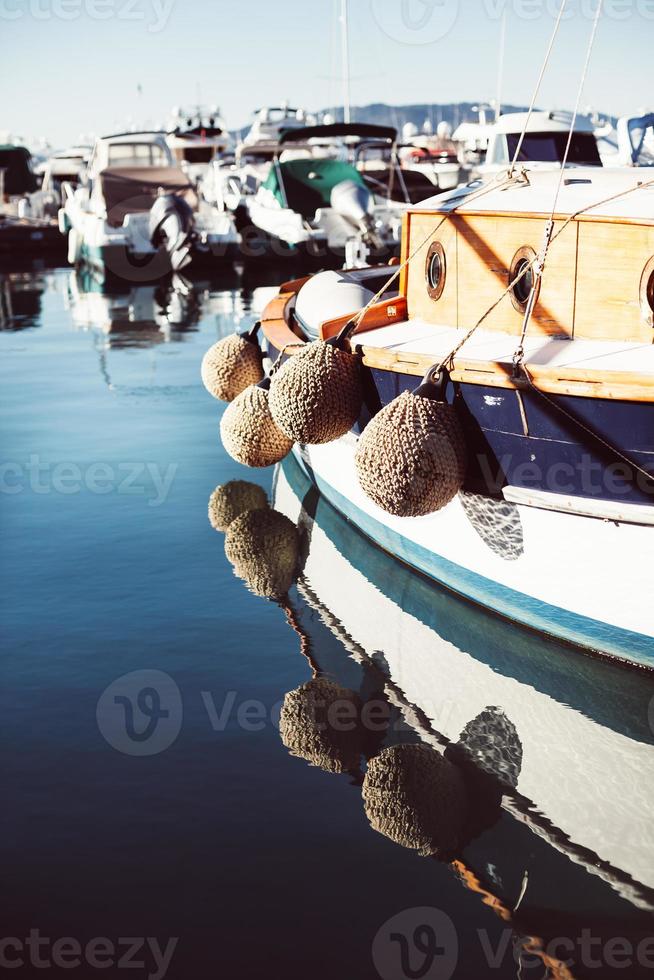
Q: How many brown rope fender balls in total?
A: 4